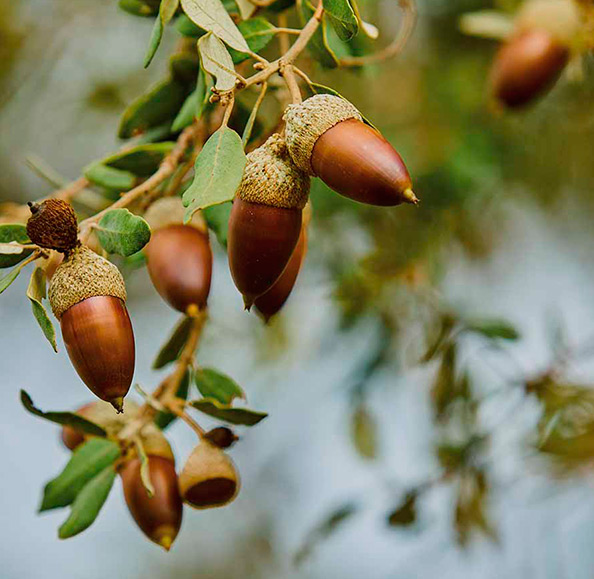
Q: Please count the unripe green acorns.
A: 0